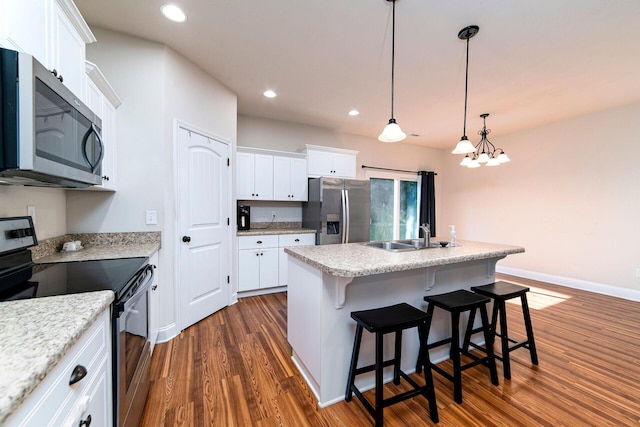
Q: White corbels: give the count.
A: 3